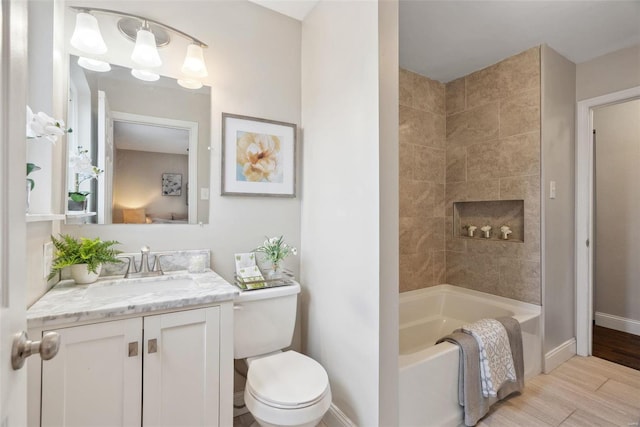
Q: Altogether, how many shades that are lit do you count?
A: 3